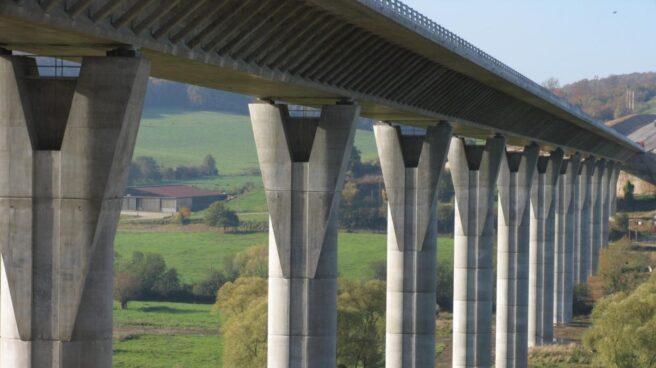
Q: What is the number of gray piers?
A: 11